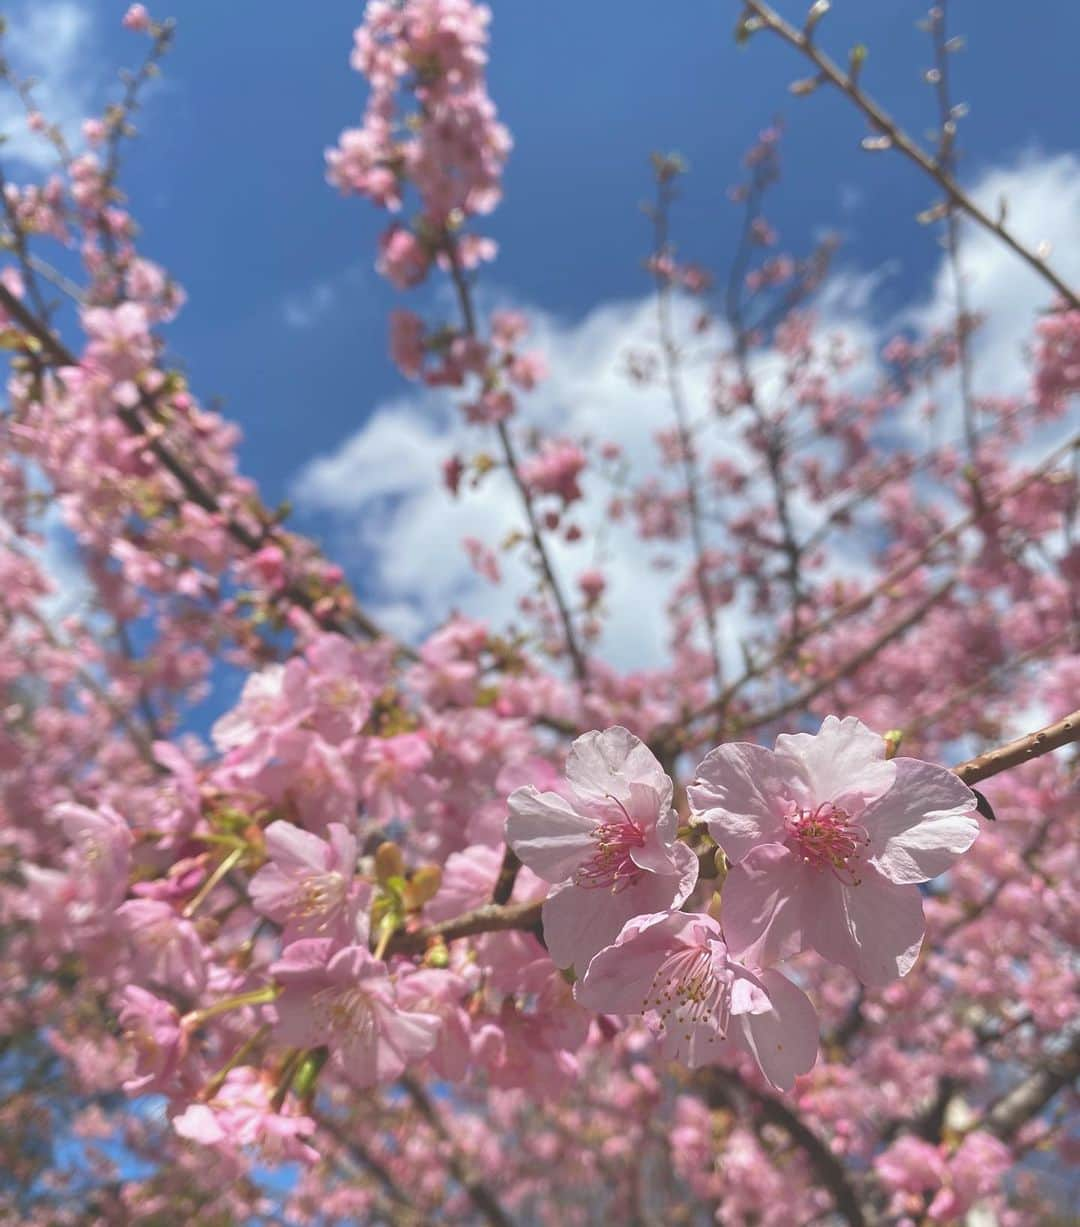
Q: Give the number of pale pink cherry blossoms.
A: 3